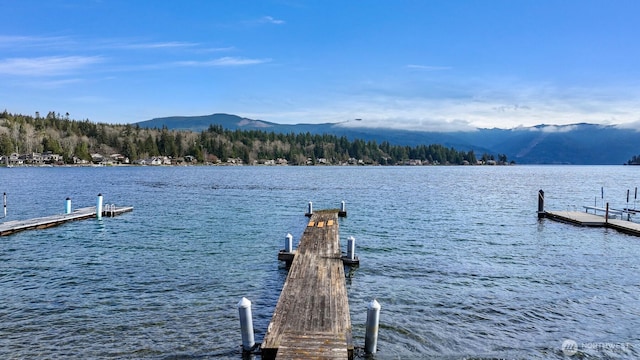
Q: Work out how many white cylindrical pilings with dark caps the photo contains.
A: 2